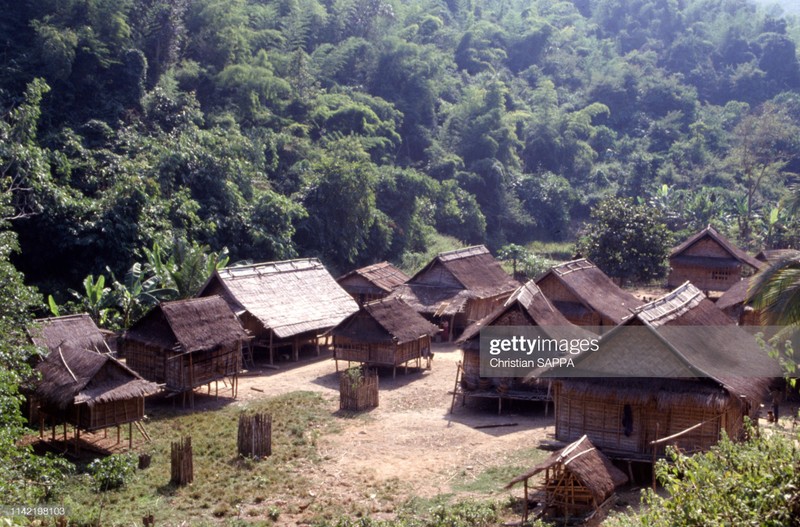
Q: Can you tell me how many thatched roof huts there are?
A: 14